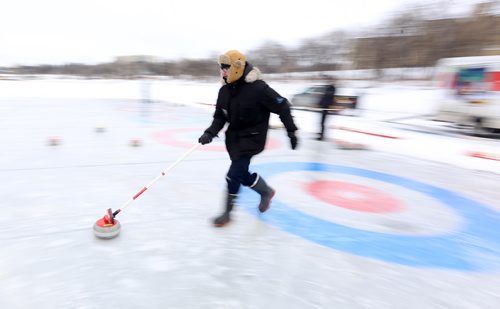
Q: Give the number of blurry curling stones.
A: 3